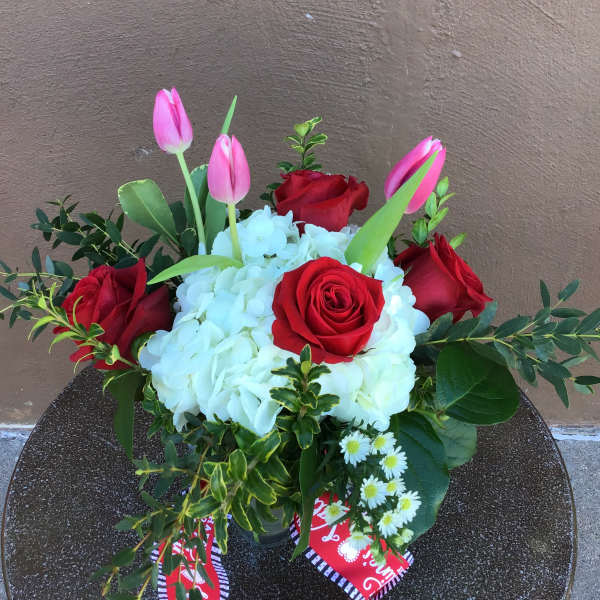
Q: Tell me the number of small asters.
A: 9